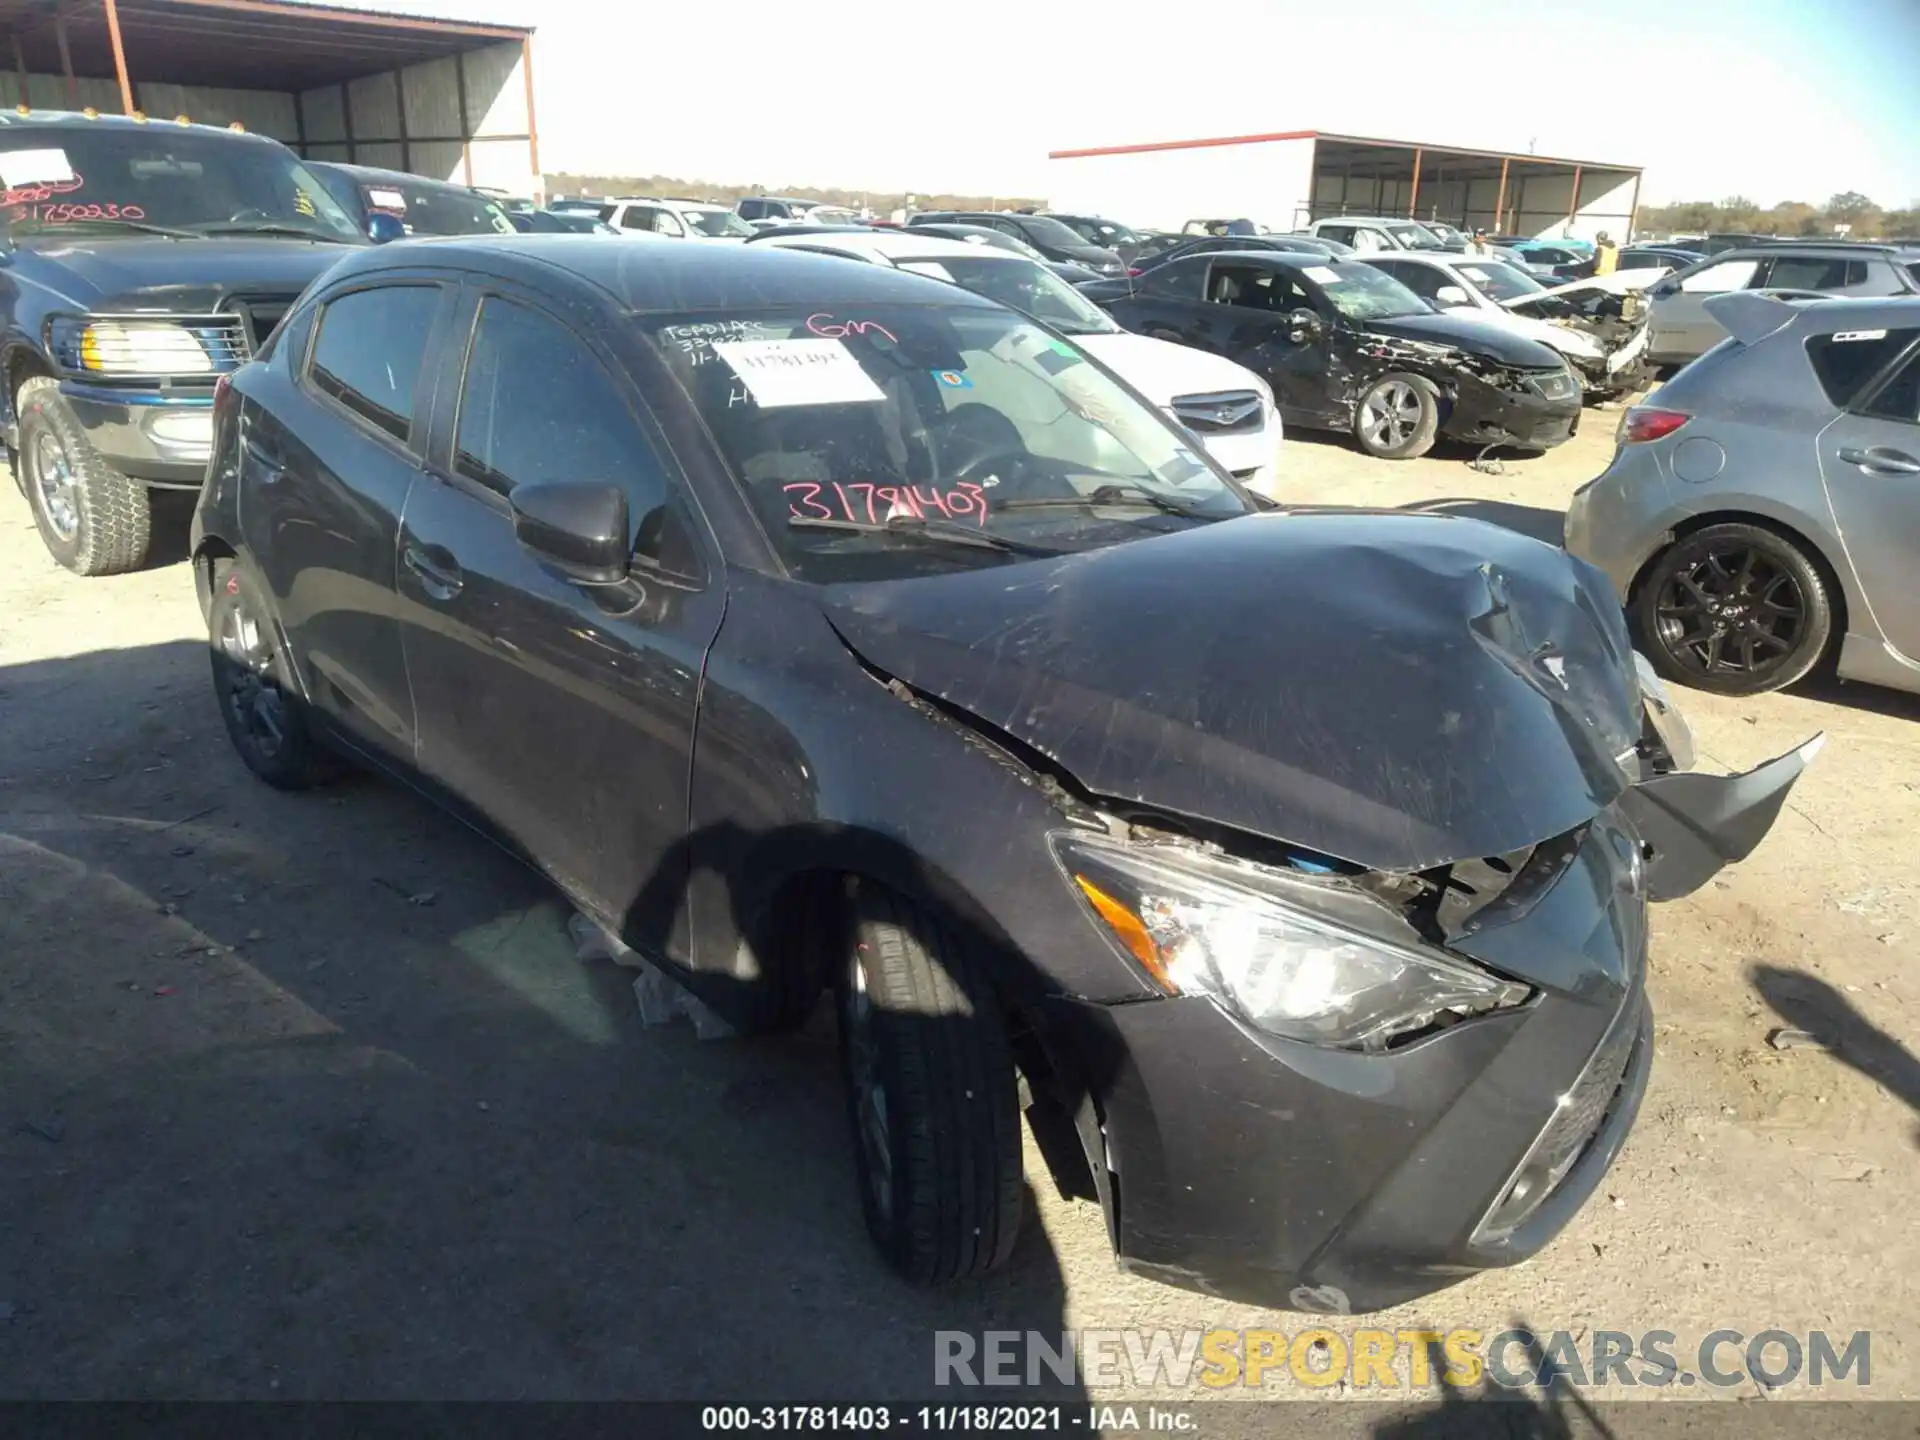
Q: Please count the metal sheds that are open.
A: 2